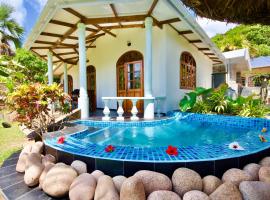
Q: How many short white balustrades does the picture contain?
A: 3